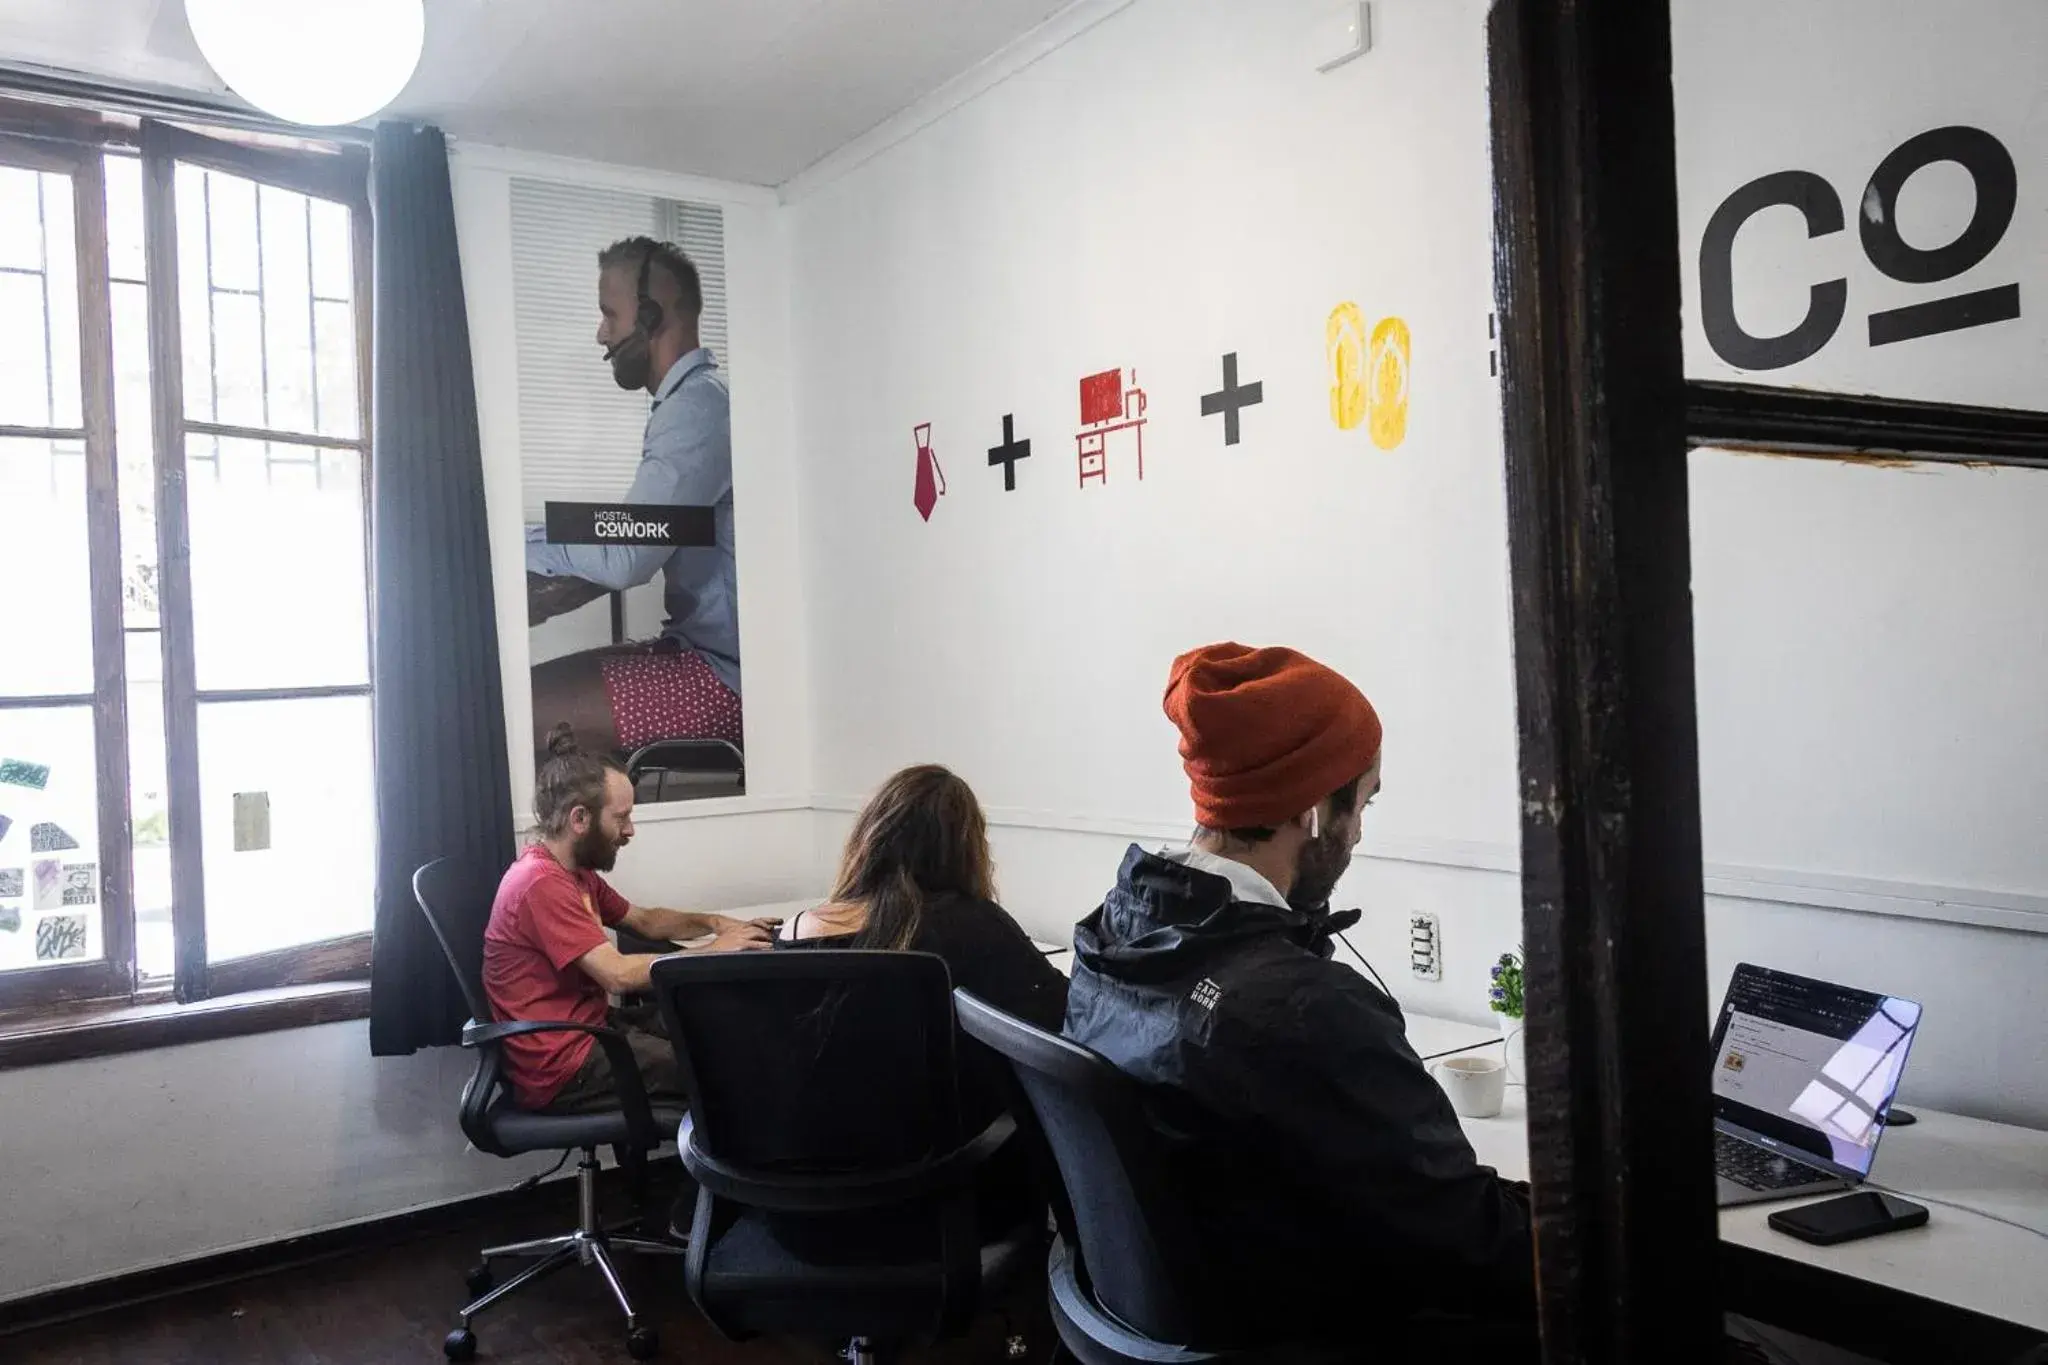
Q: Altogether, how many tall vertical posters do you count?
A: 1